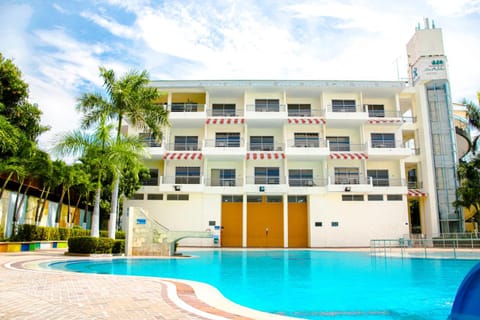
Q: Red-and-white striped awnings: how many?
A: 7